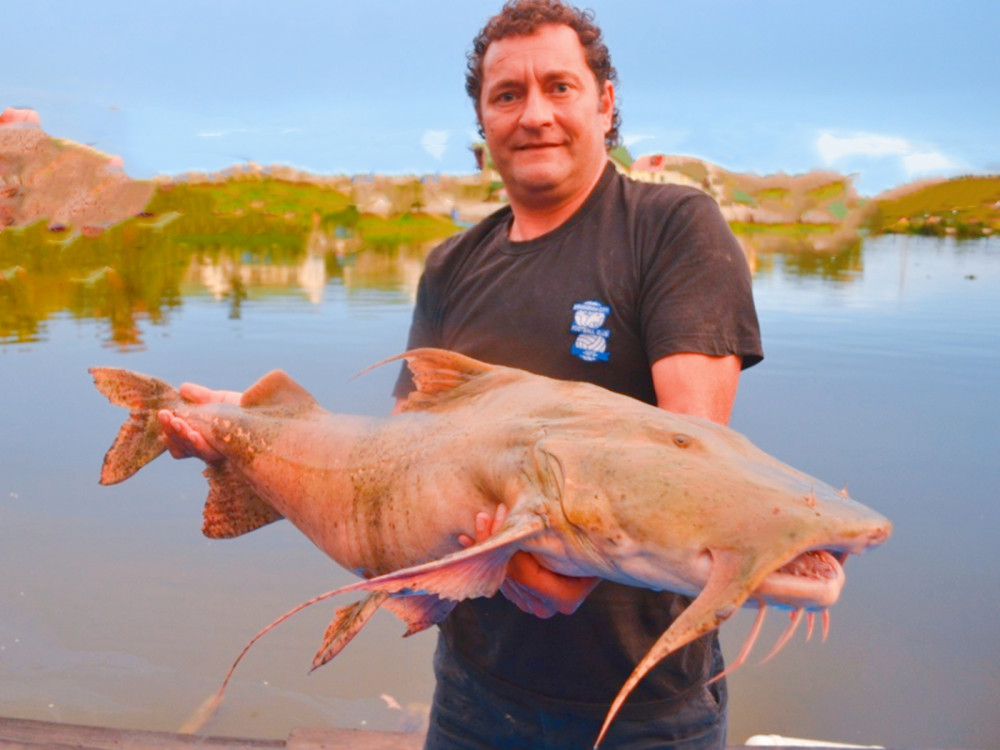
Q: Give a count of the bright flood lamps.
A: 0